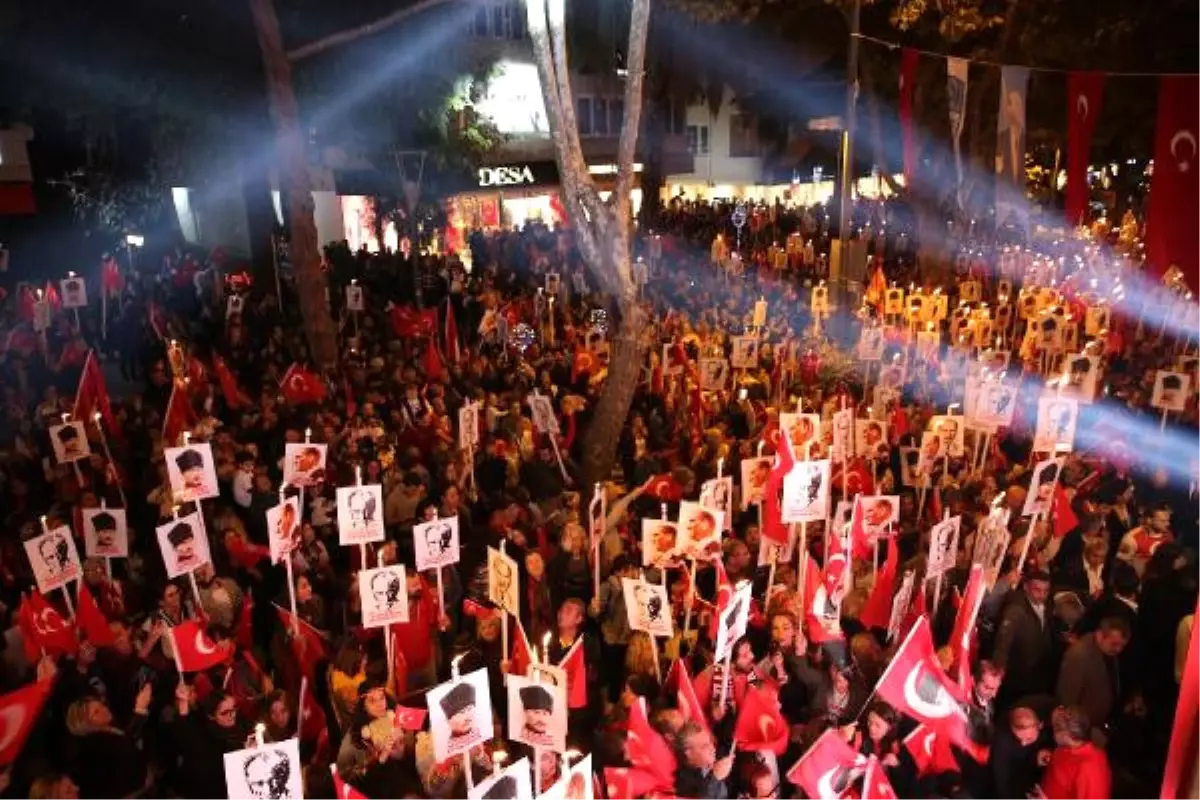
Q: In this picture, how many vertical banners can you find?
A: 5